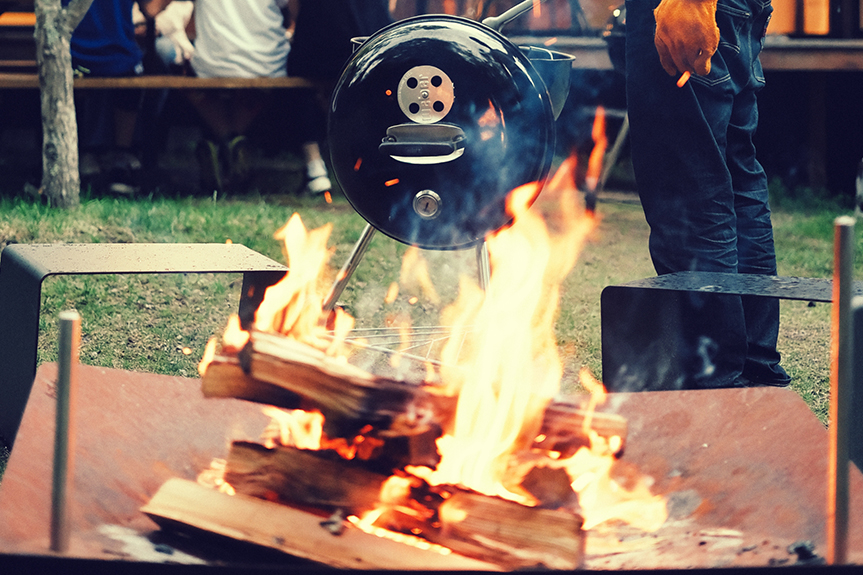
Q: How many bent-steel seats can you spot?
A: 2